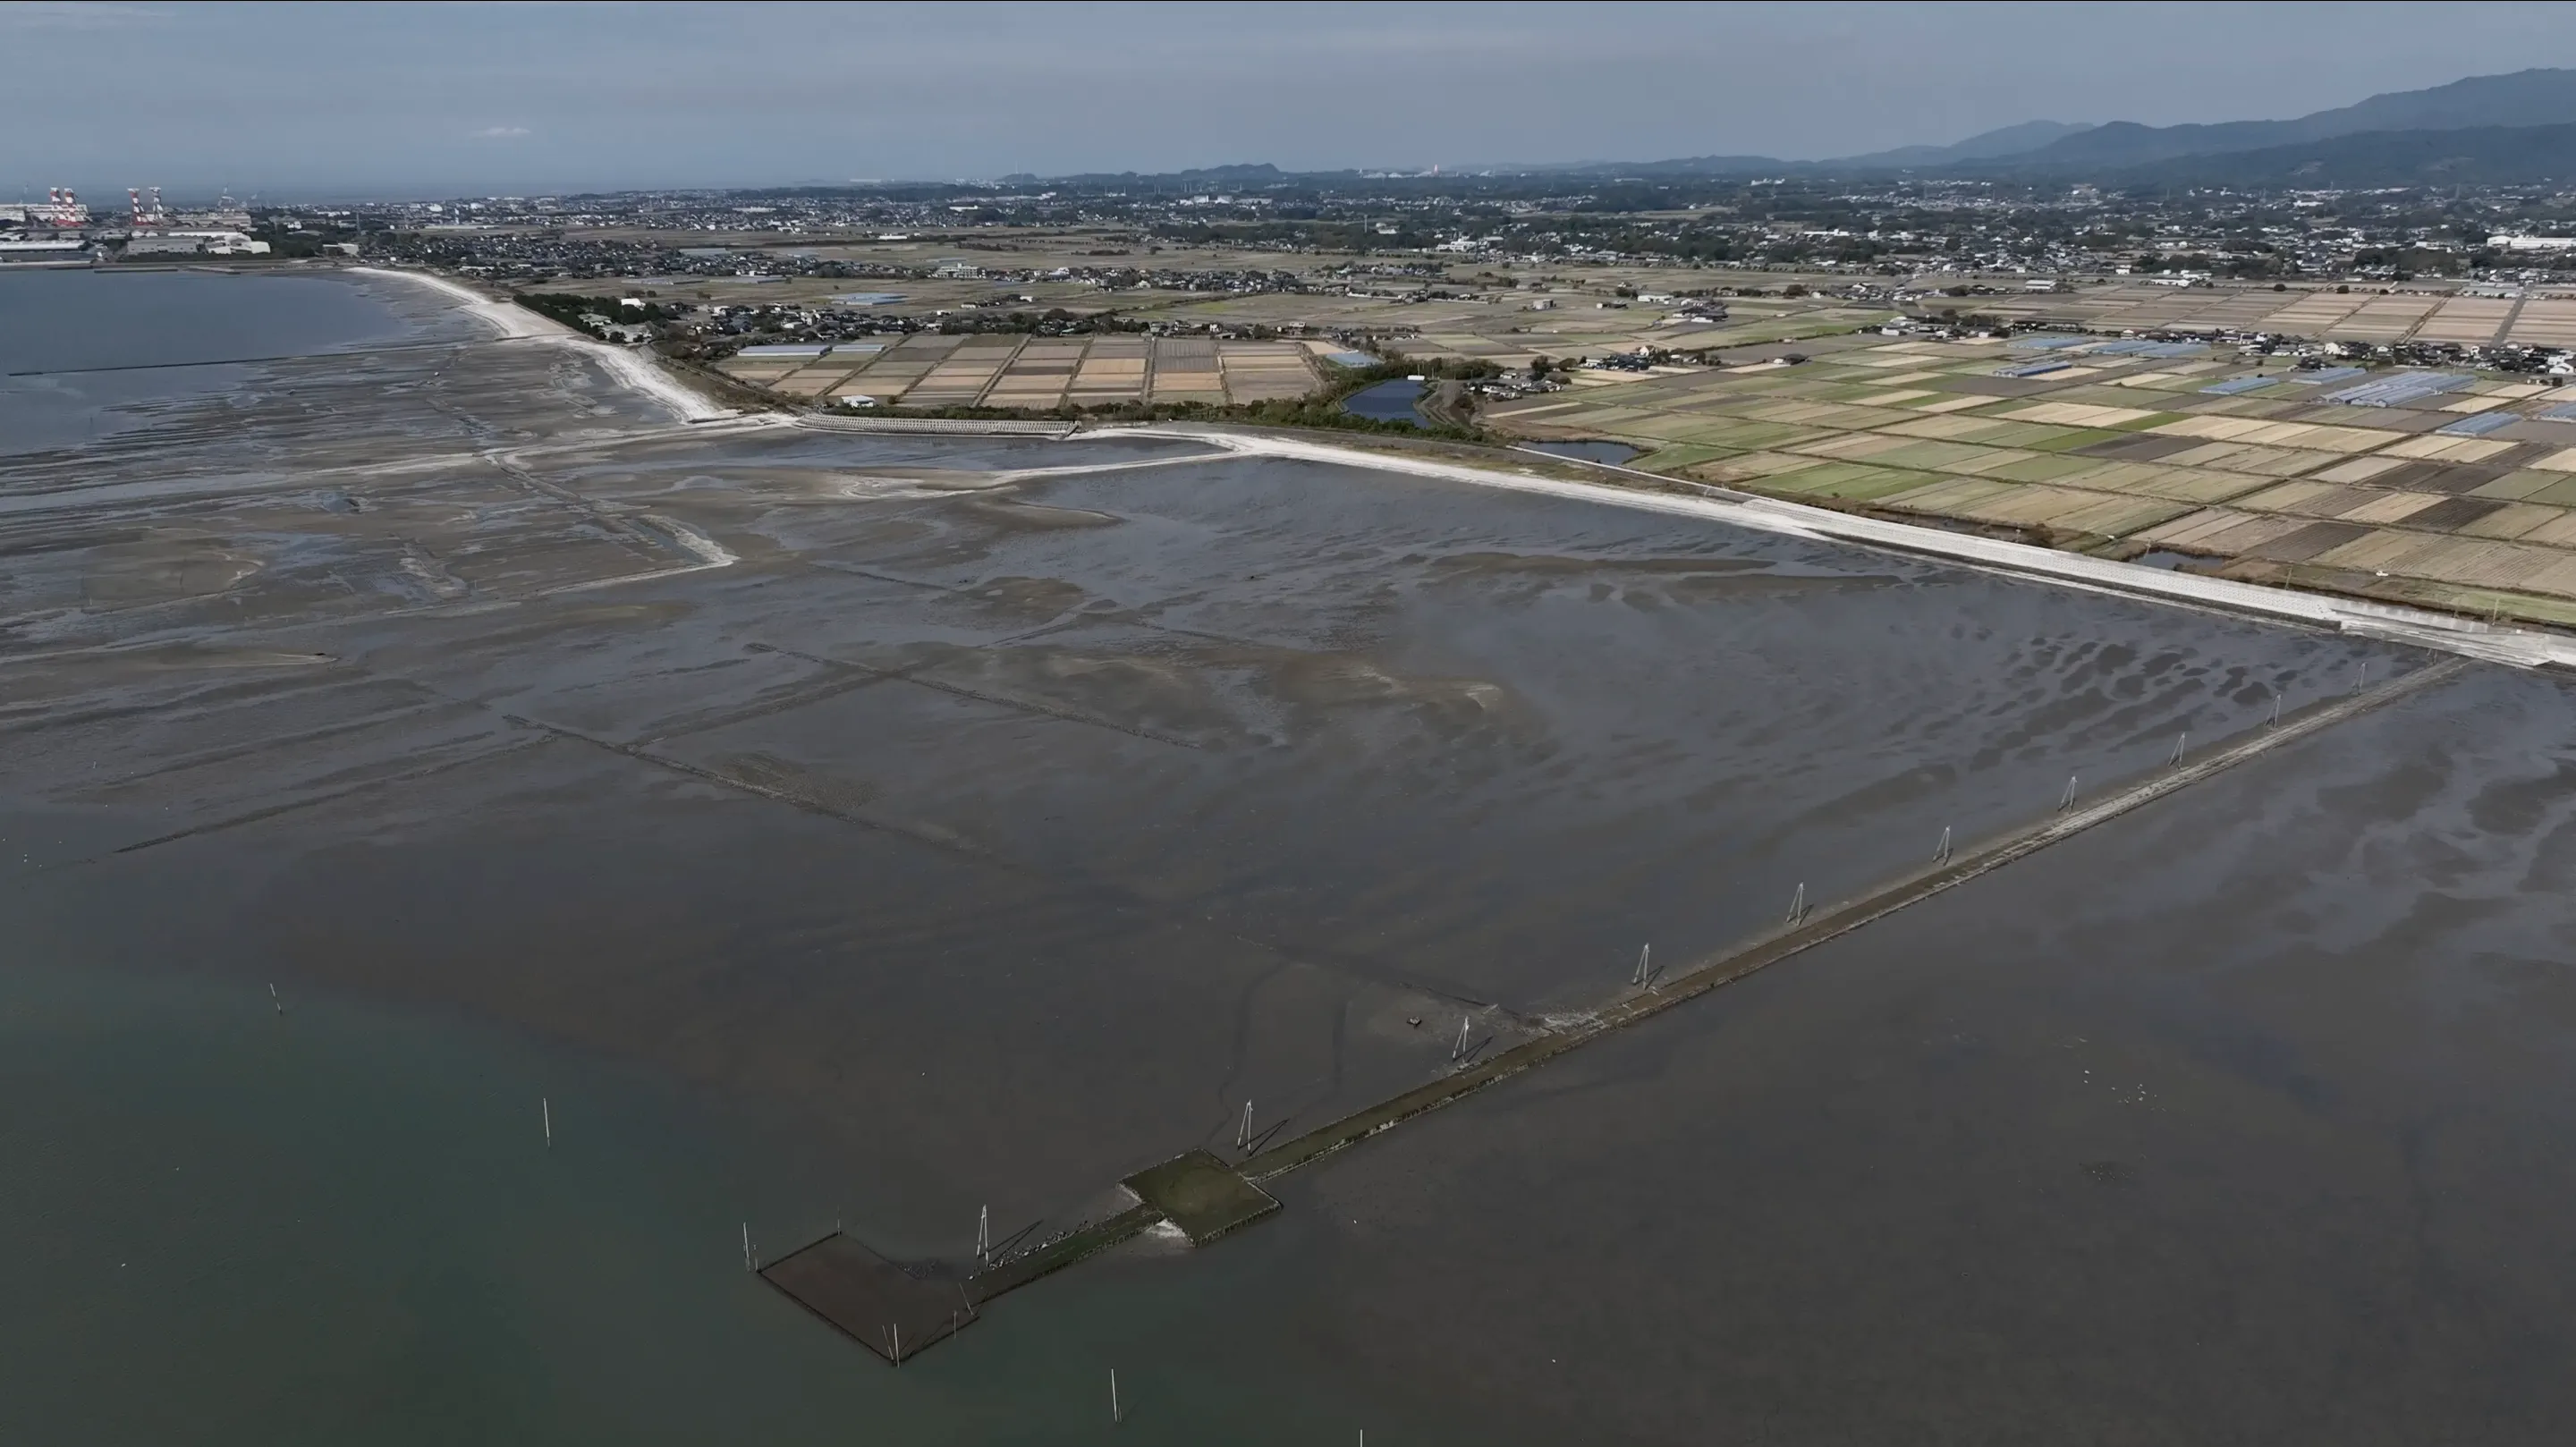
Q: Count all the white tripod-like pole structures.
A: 11